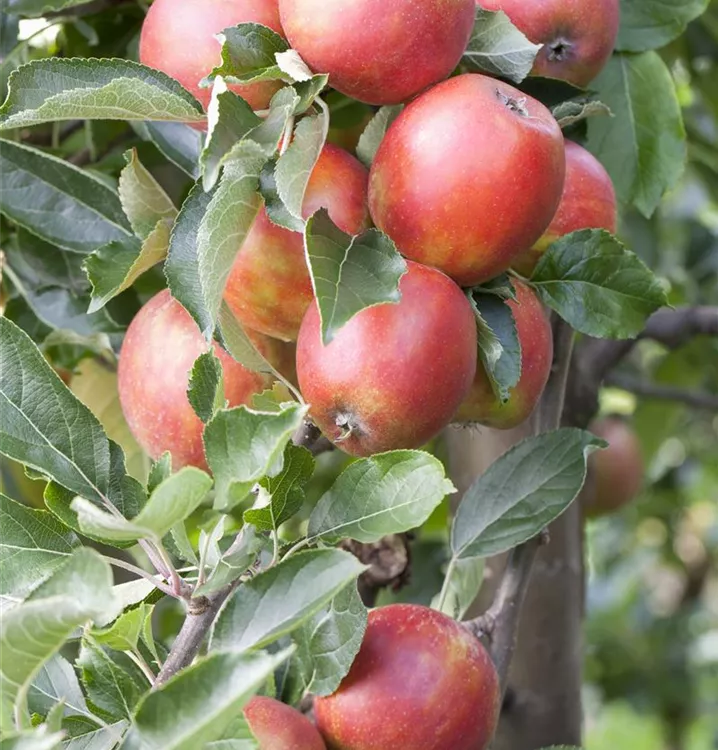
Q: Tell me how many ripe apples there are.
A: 12